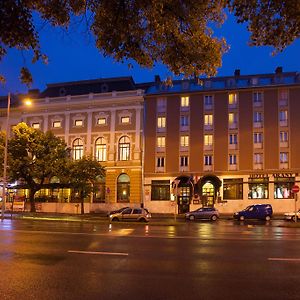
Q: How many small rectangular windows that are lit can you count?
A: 13